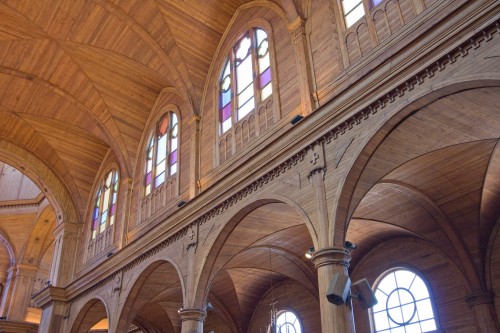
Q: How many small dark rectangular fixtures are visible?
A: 3